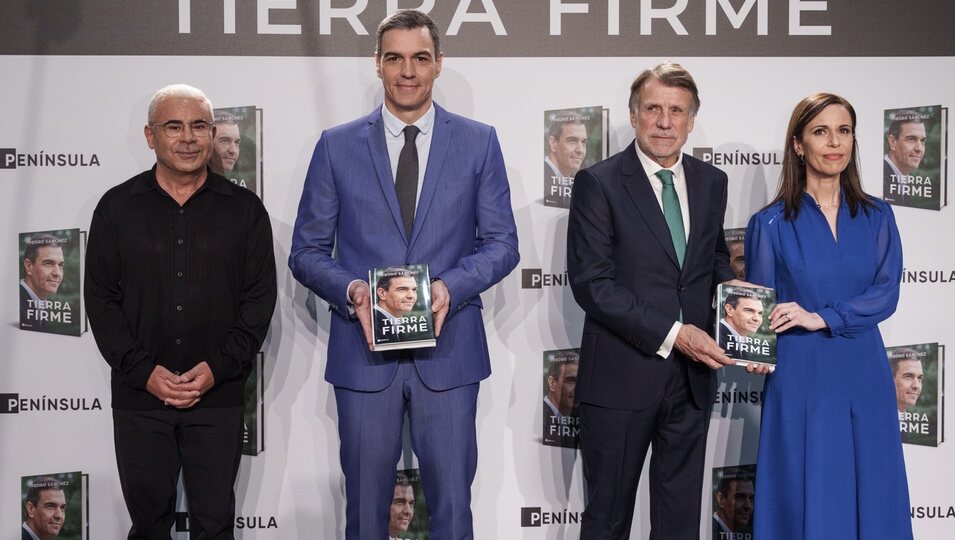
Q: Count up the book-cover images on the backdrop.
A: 11